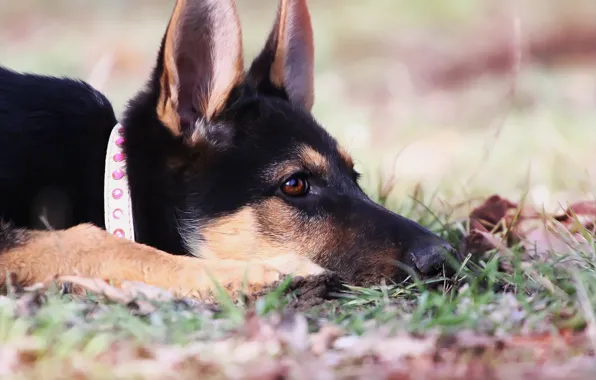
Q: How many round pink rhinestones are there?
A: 7